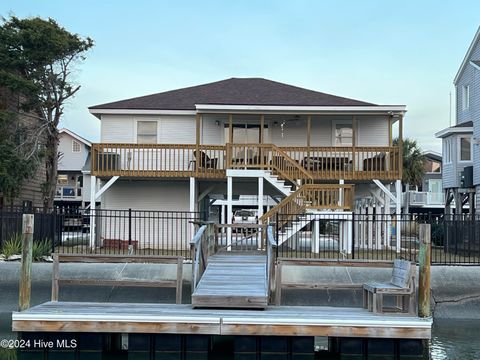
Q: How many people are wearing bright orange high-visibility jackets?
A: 0